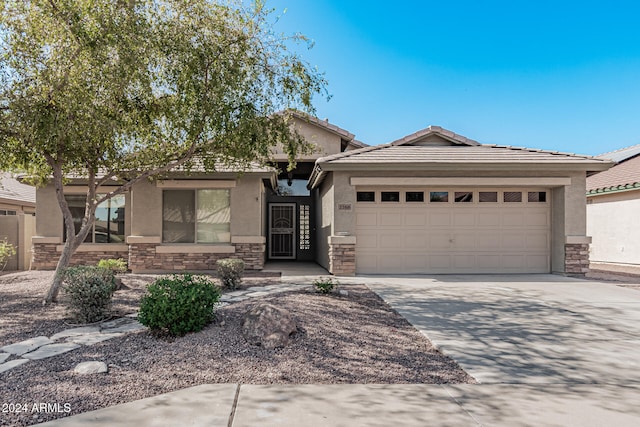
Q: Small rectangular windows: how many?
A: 8